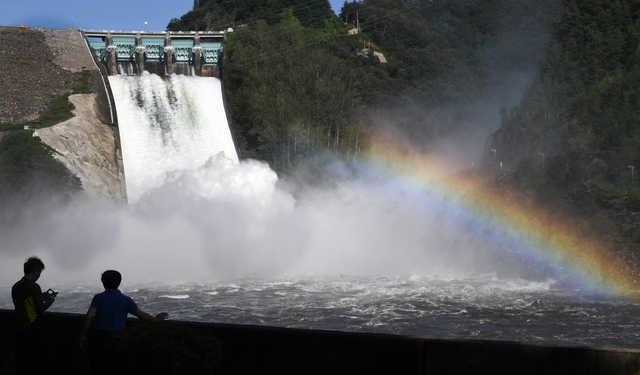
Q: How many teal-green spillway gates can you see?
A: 5